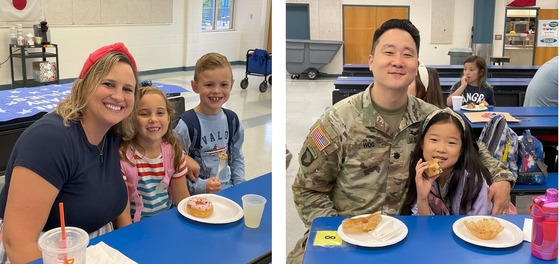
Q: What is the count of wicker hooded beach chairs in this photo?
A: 0